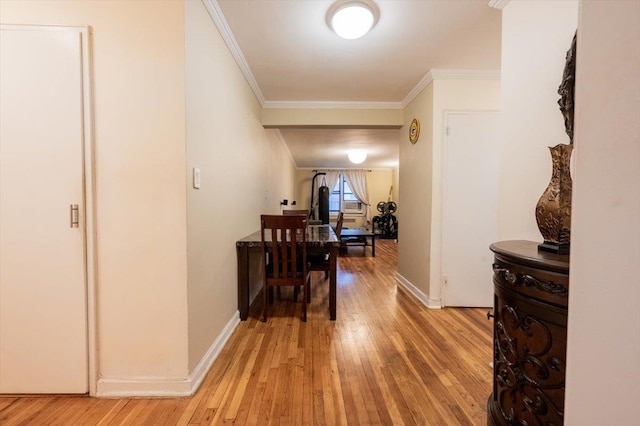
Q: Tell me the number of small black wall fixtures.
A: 2